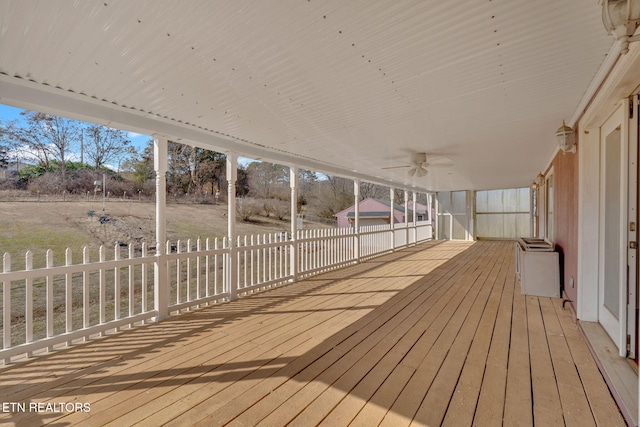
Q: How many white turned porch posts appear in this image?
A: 8